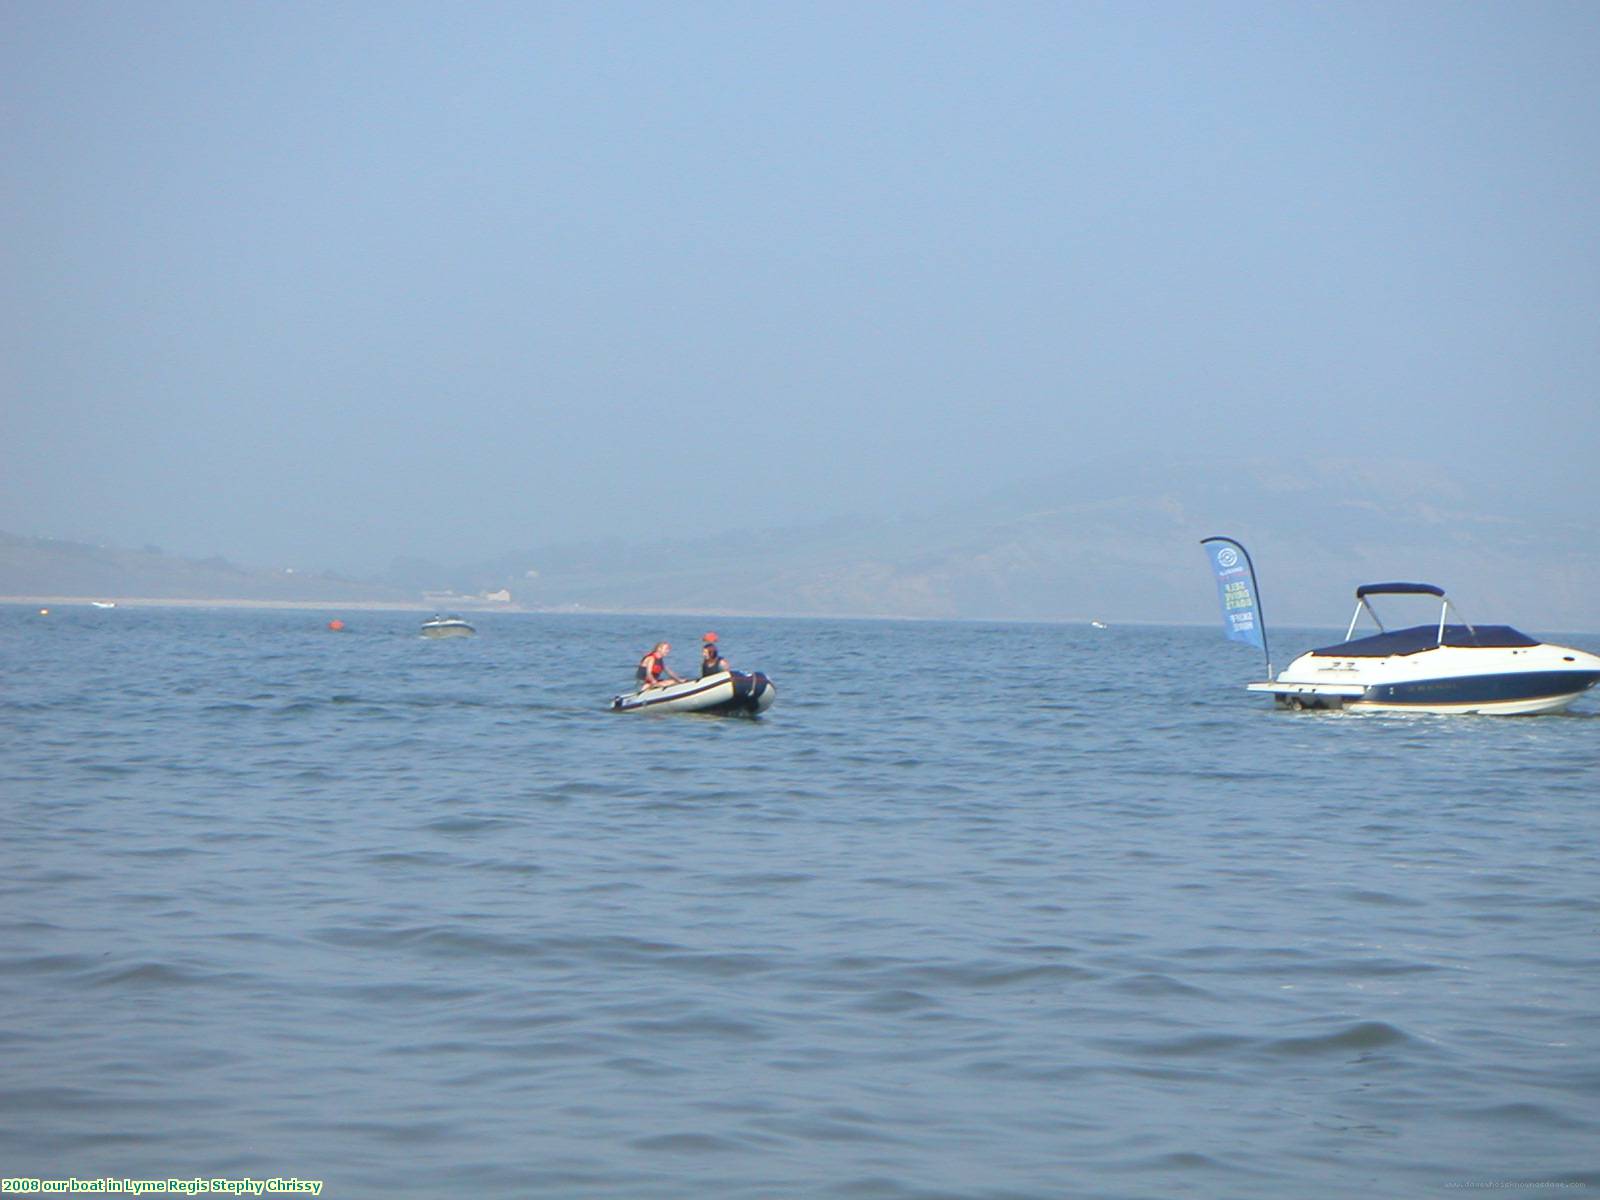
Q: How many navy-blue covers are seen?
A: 2